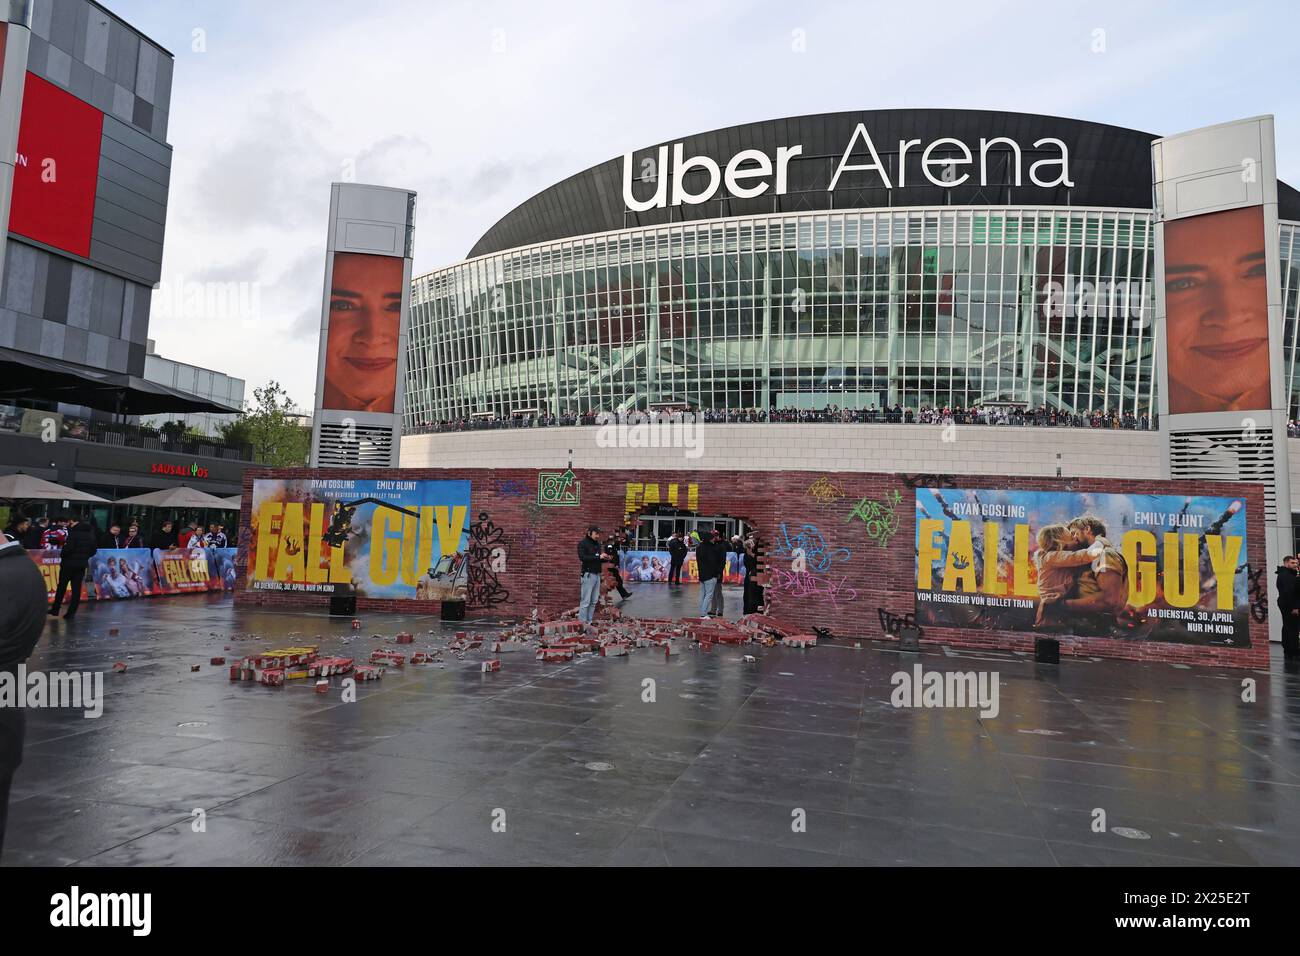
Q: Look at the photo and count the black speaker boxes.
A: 3